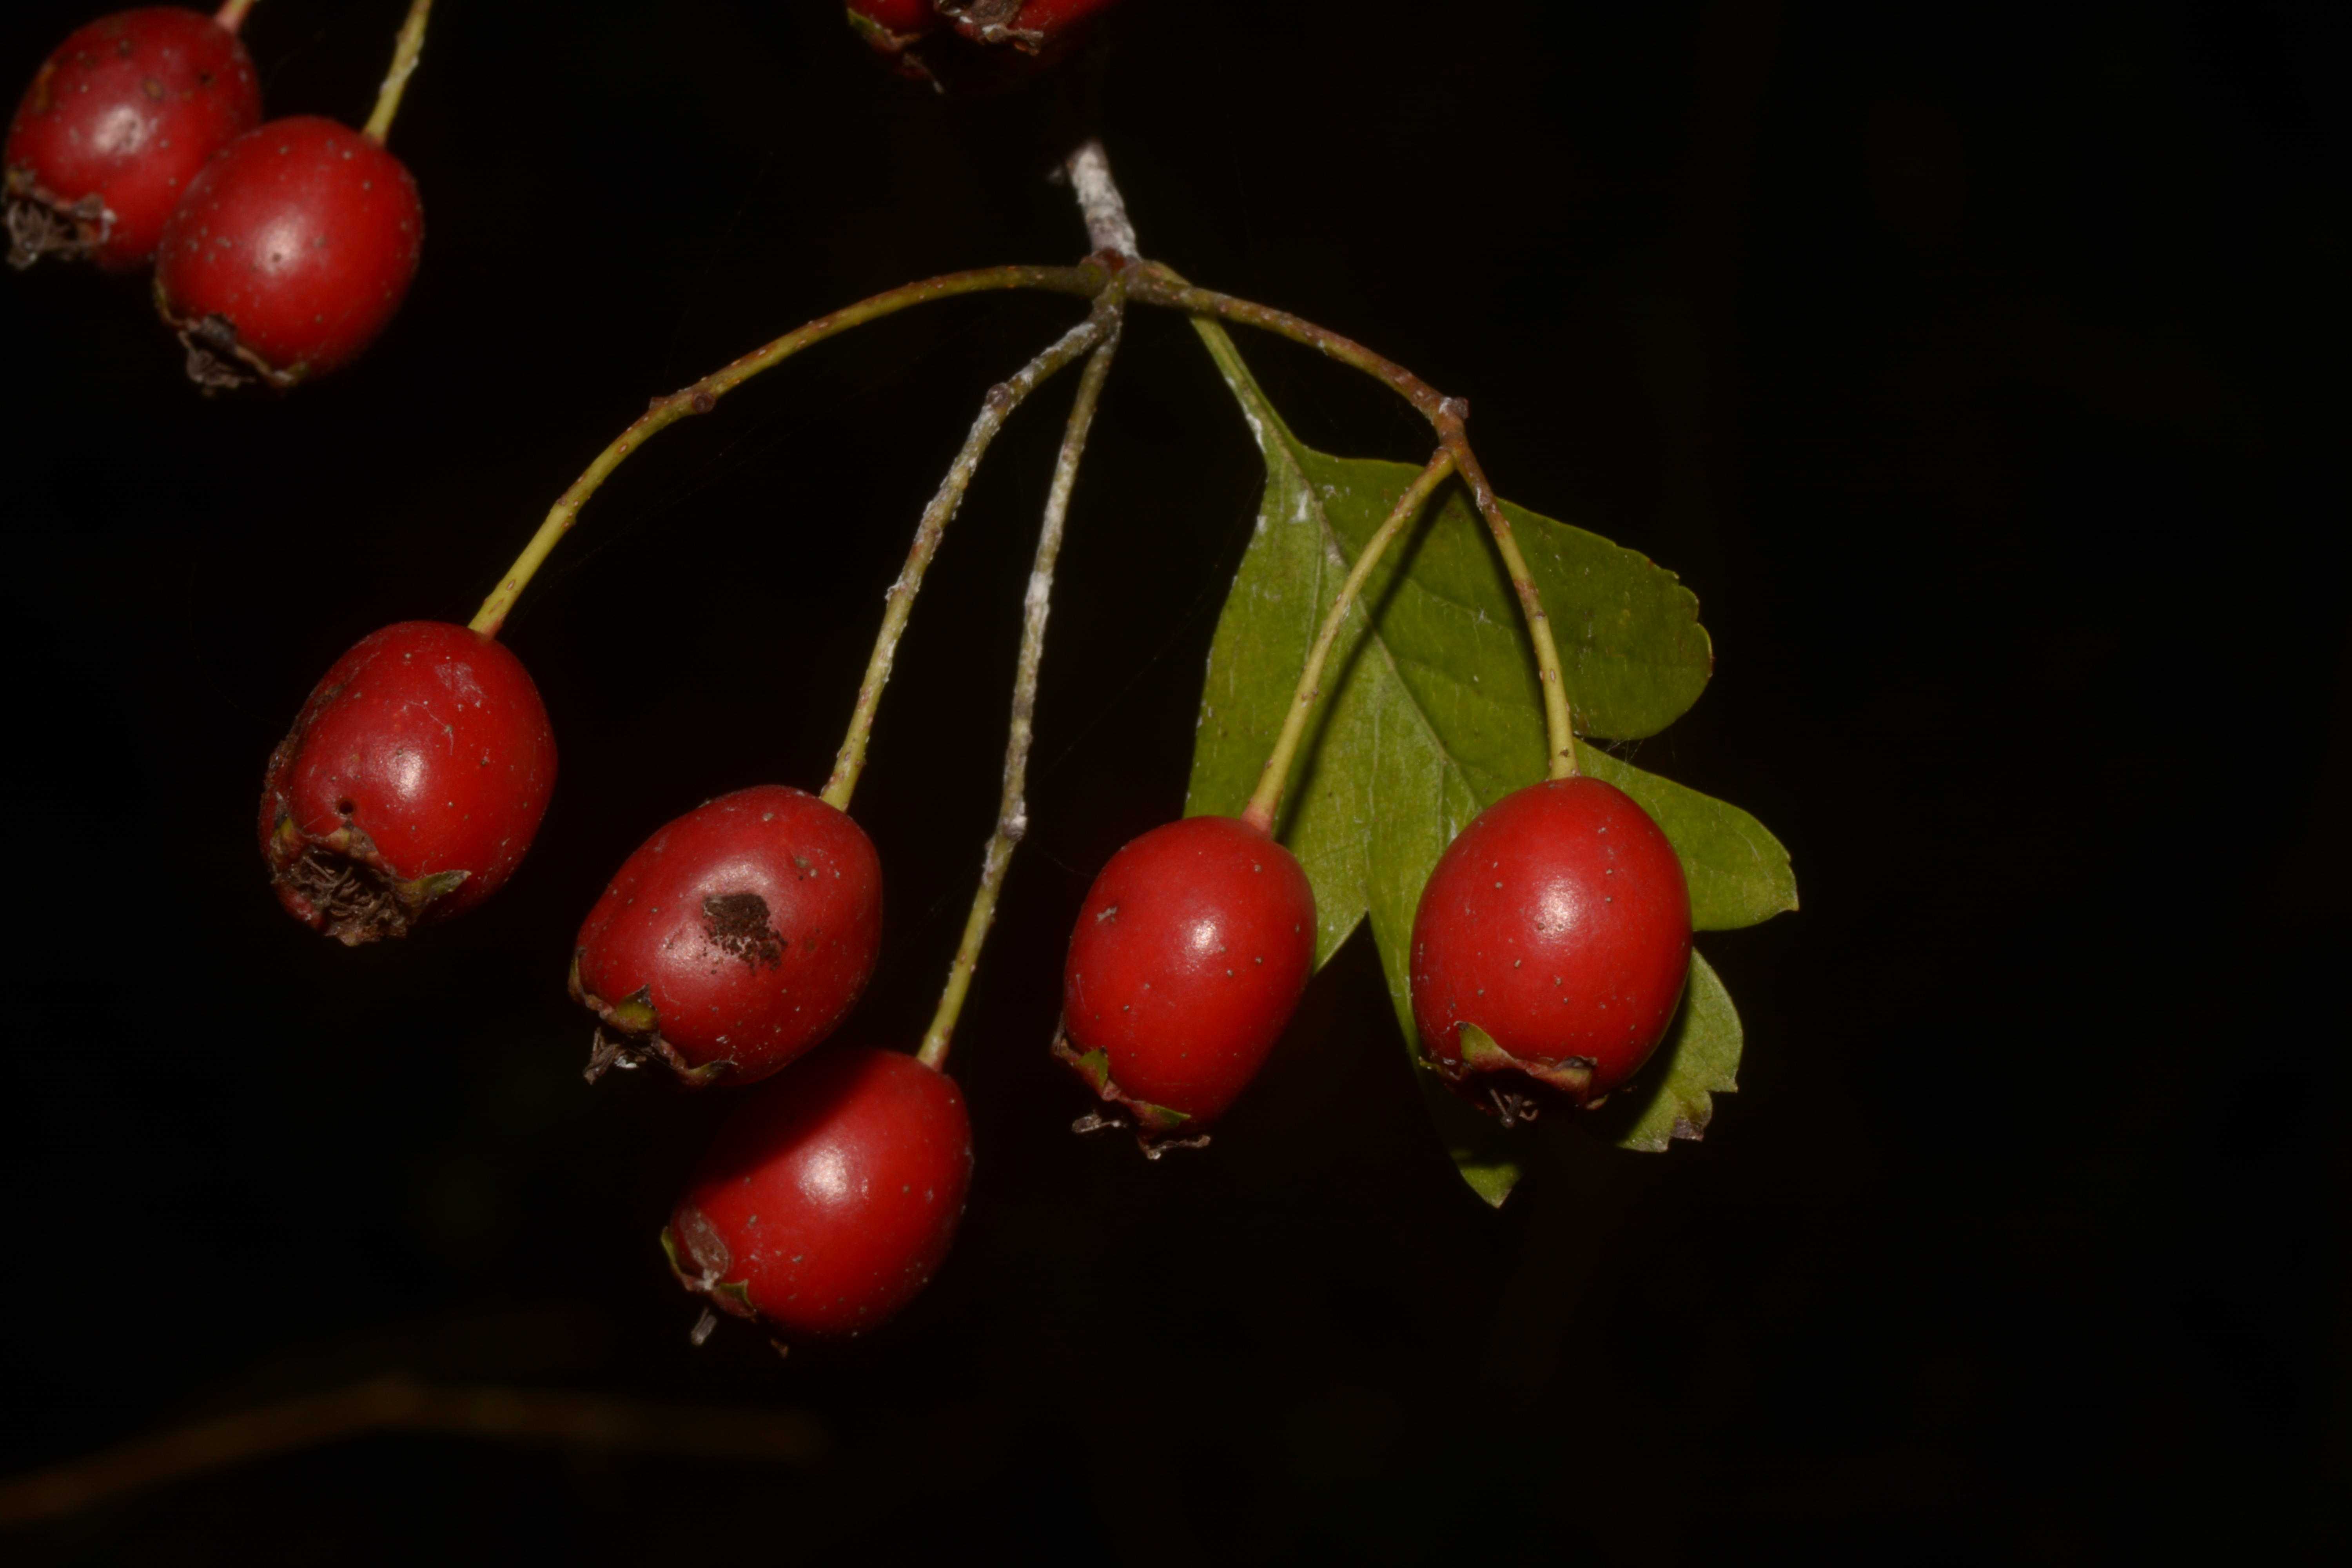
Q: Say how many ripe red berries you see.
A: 9